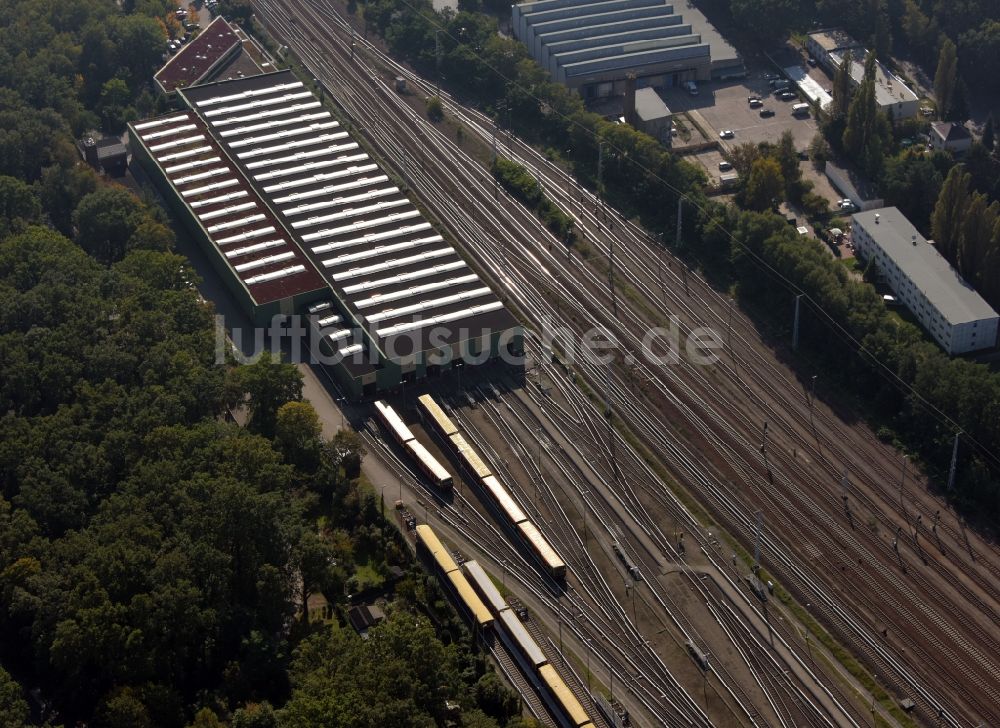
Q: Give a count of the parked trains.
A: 4